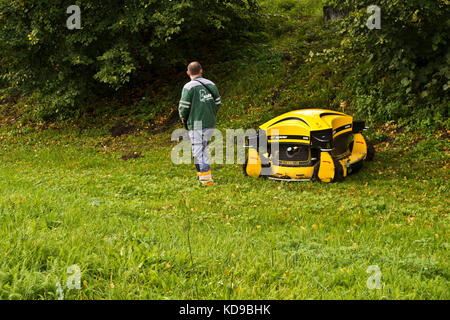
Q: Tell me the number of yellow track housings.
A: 3